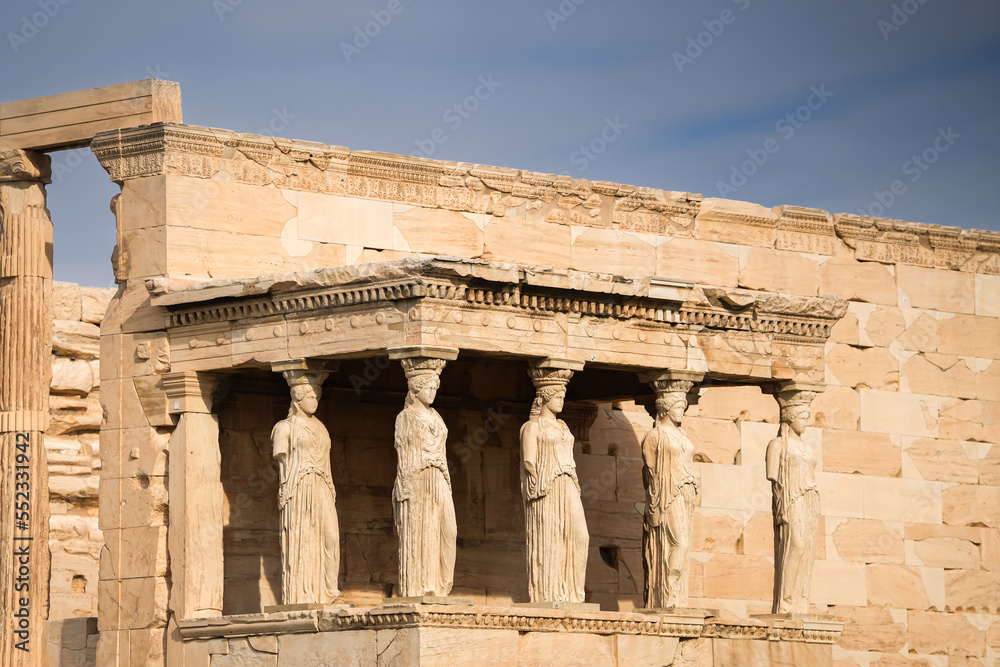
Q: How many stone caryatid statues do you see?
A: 5